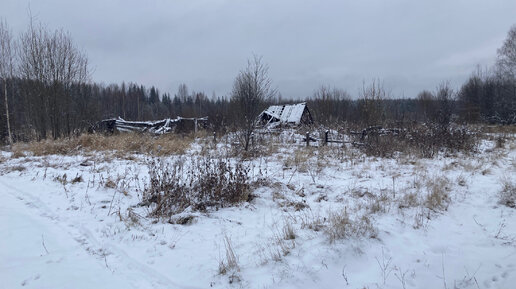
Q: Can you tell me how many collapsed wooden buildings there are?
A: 2